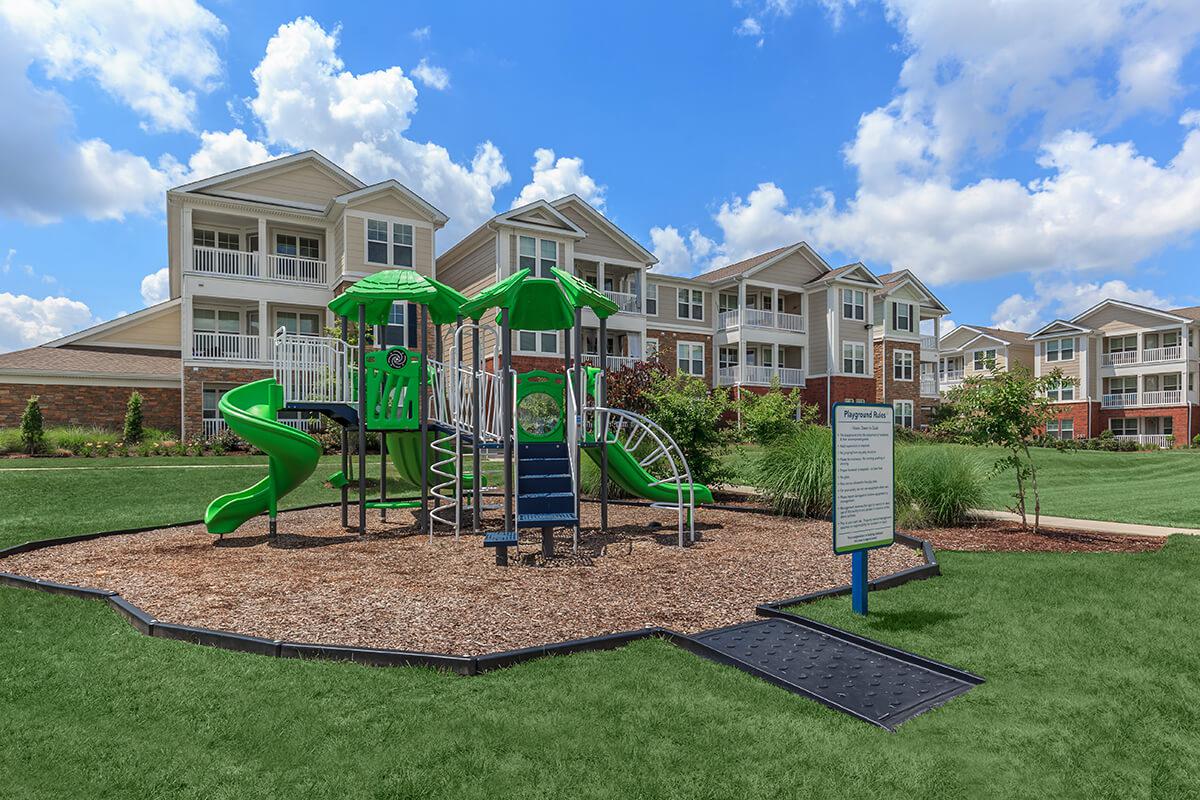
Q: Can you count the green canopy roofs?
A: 2